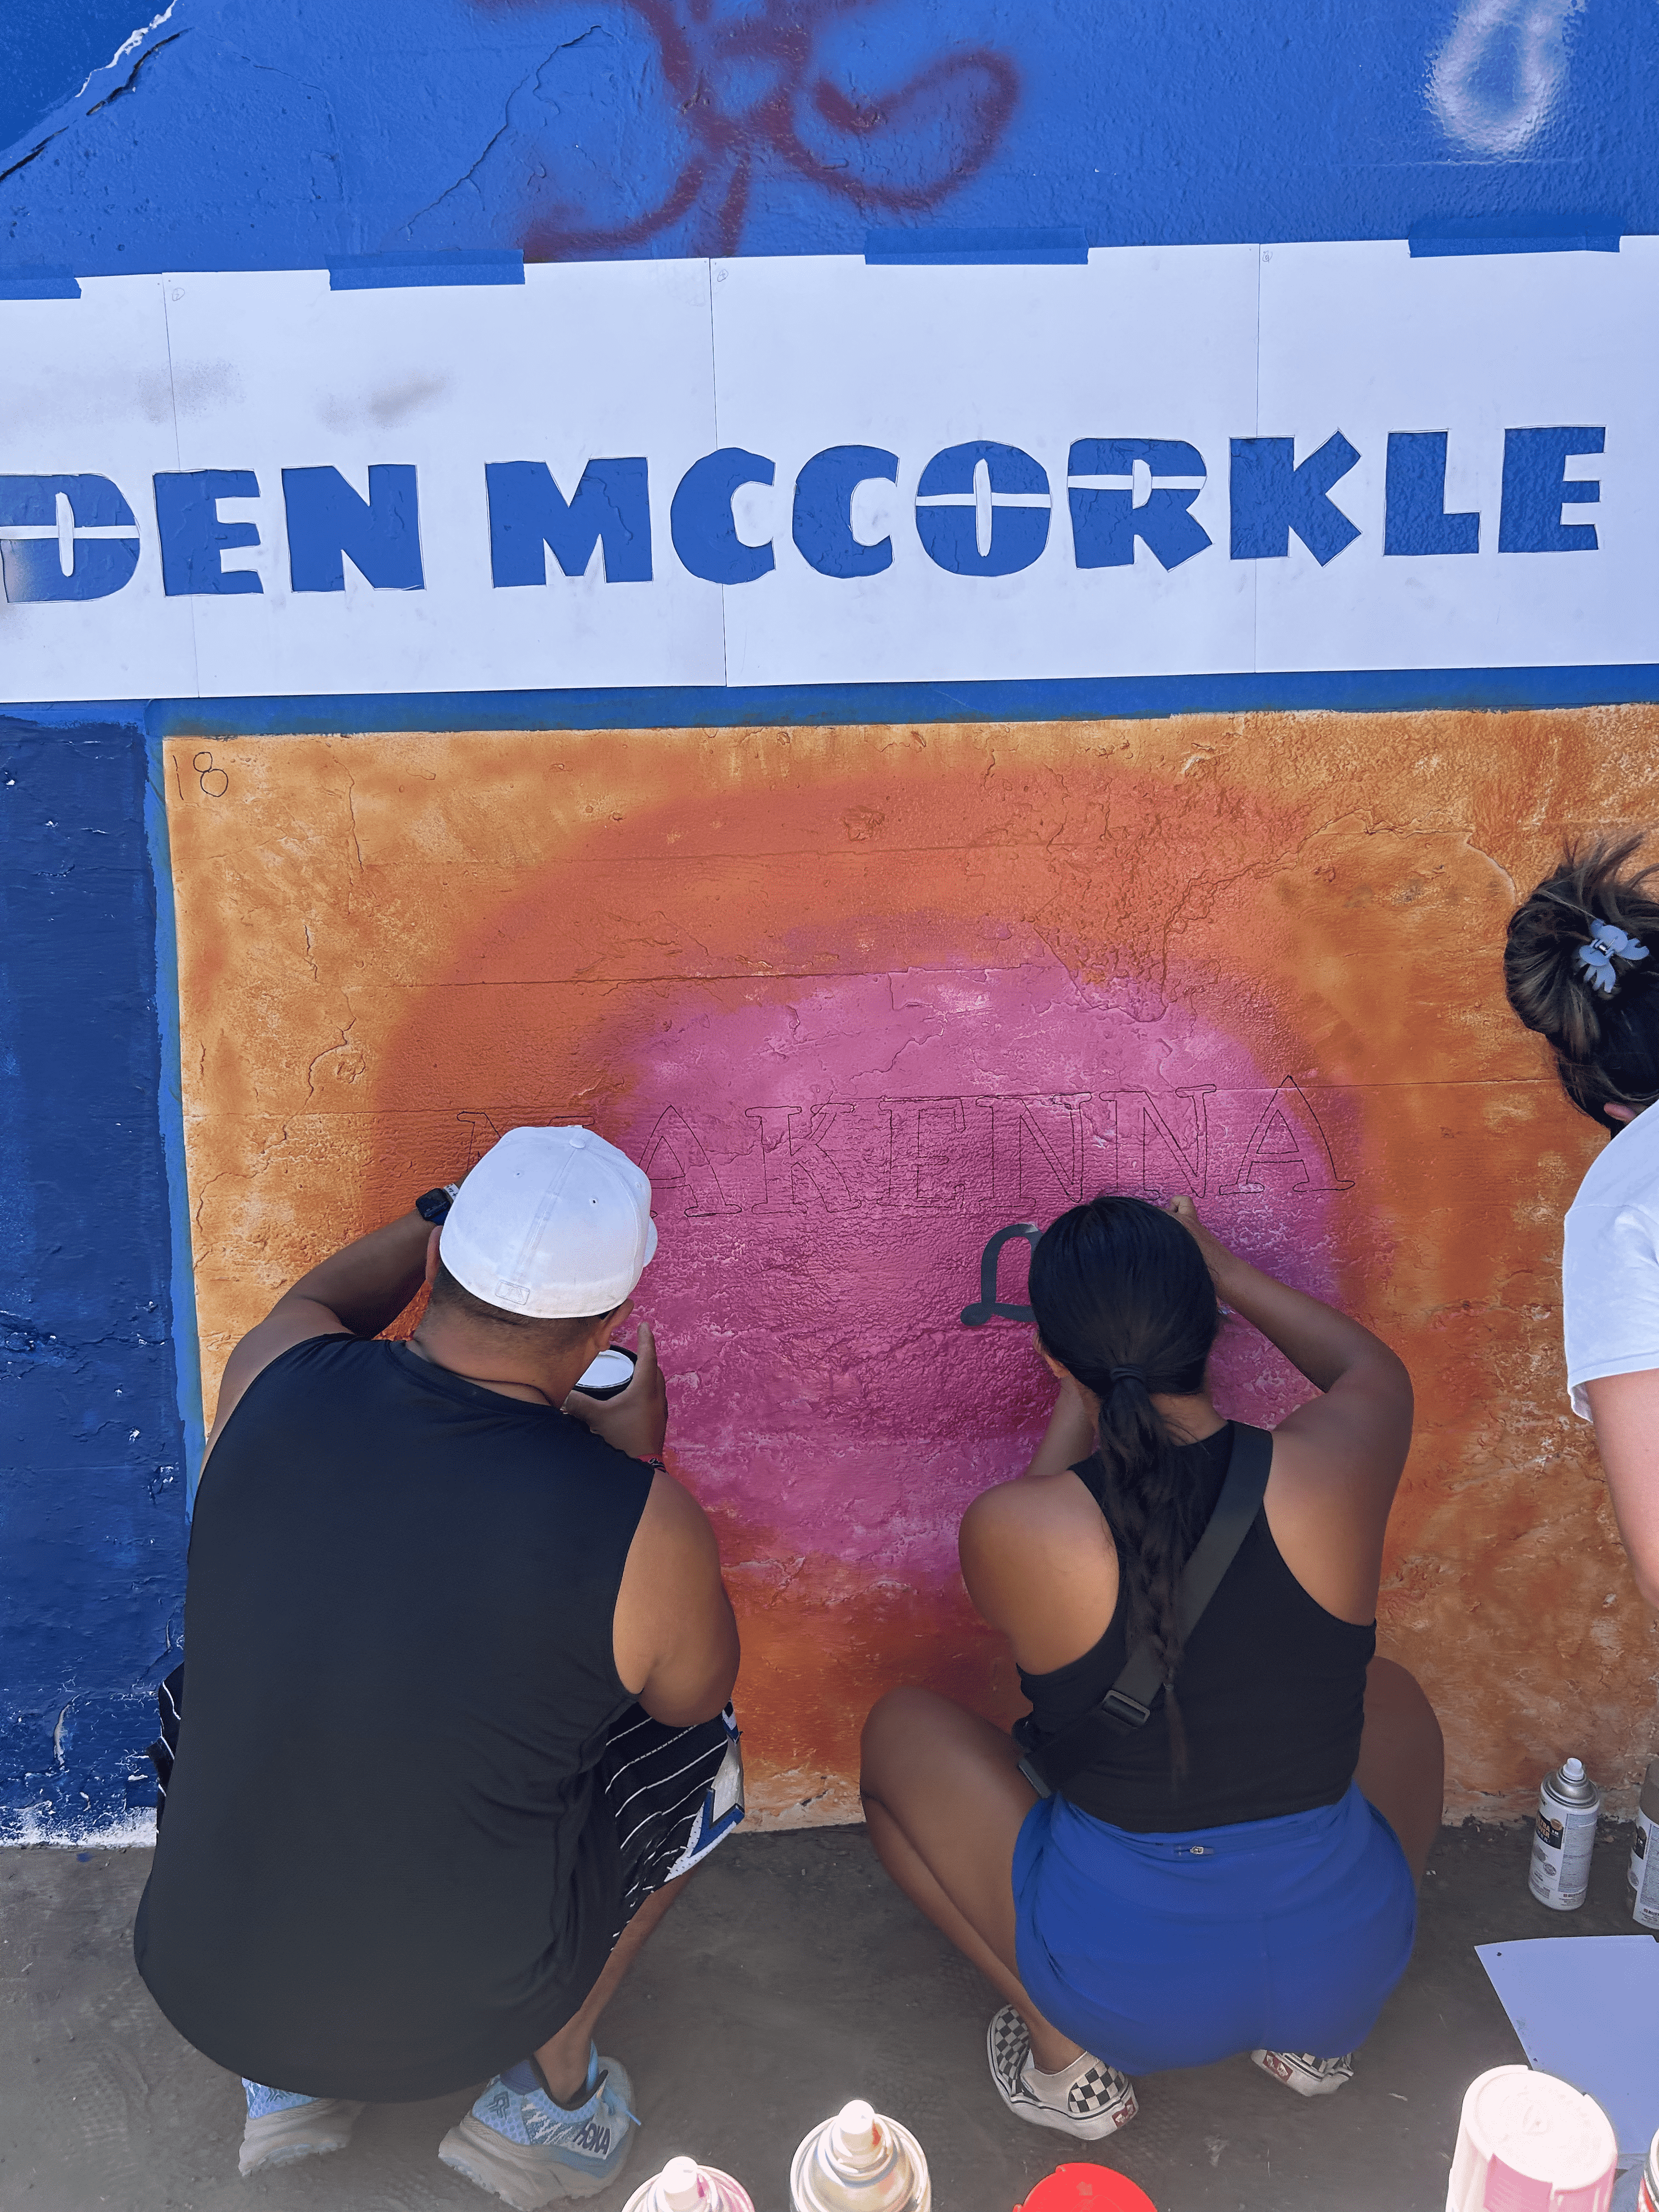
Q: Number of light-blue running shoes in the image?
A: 2